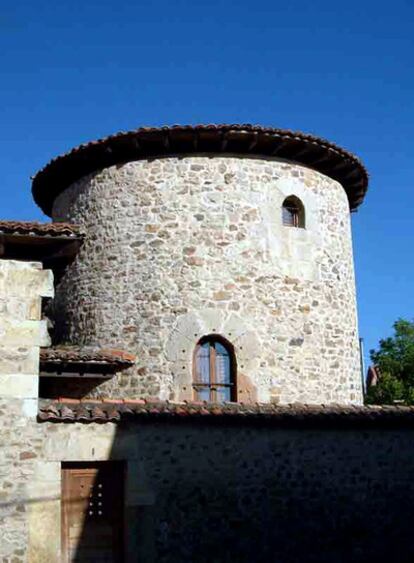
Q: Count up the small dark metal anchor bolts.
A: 9